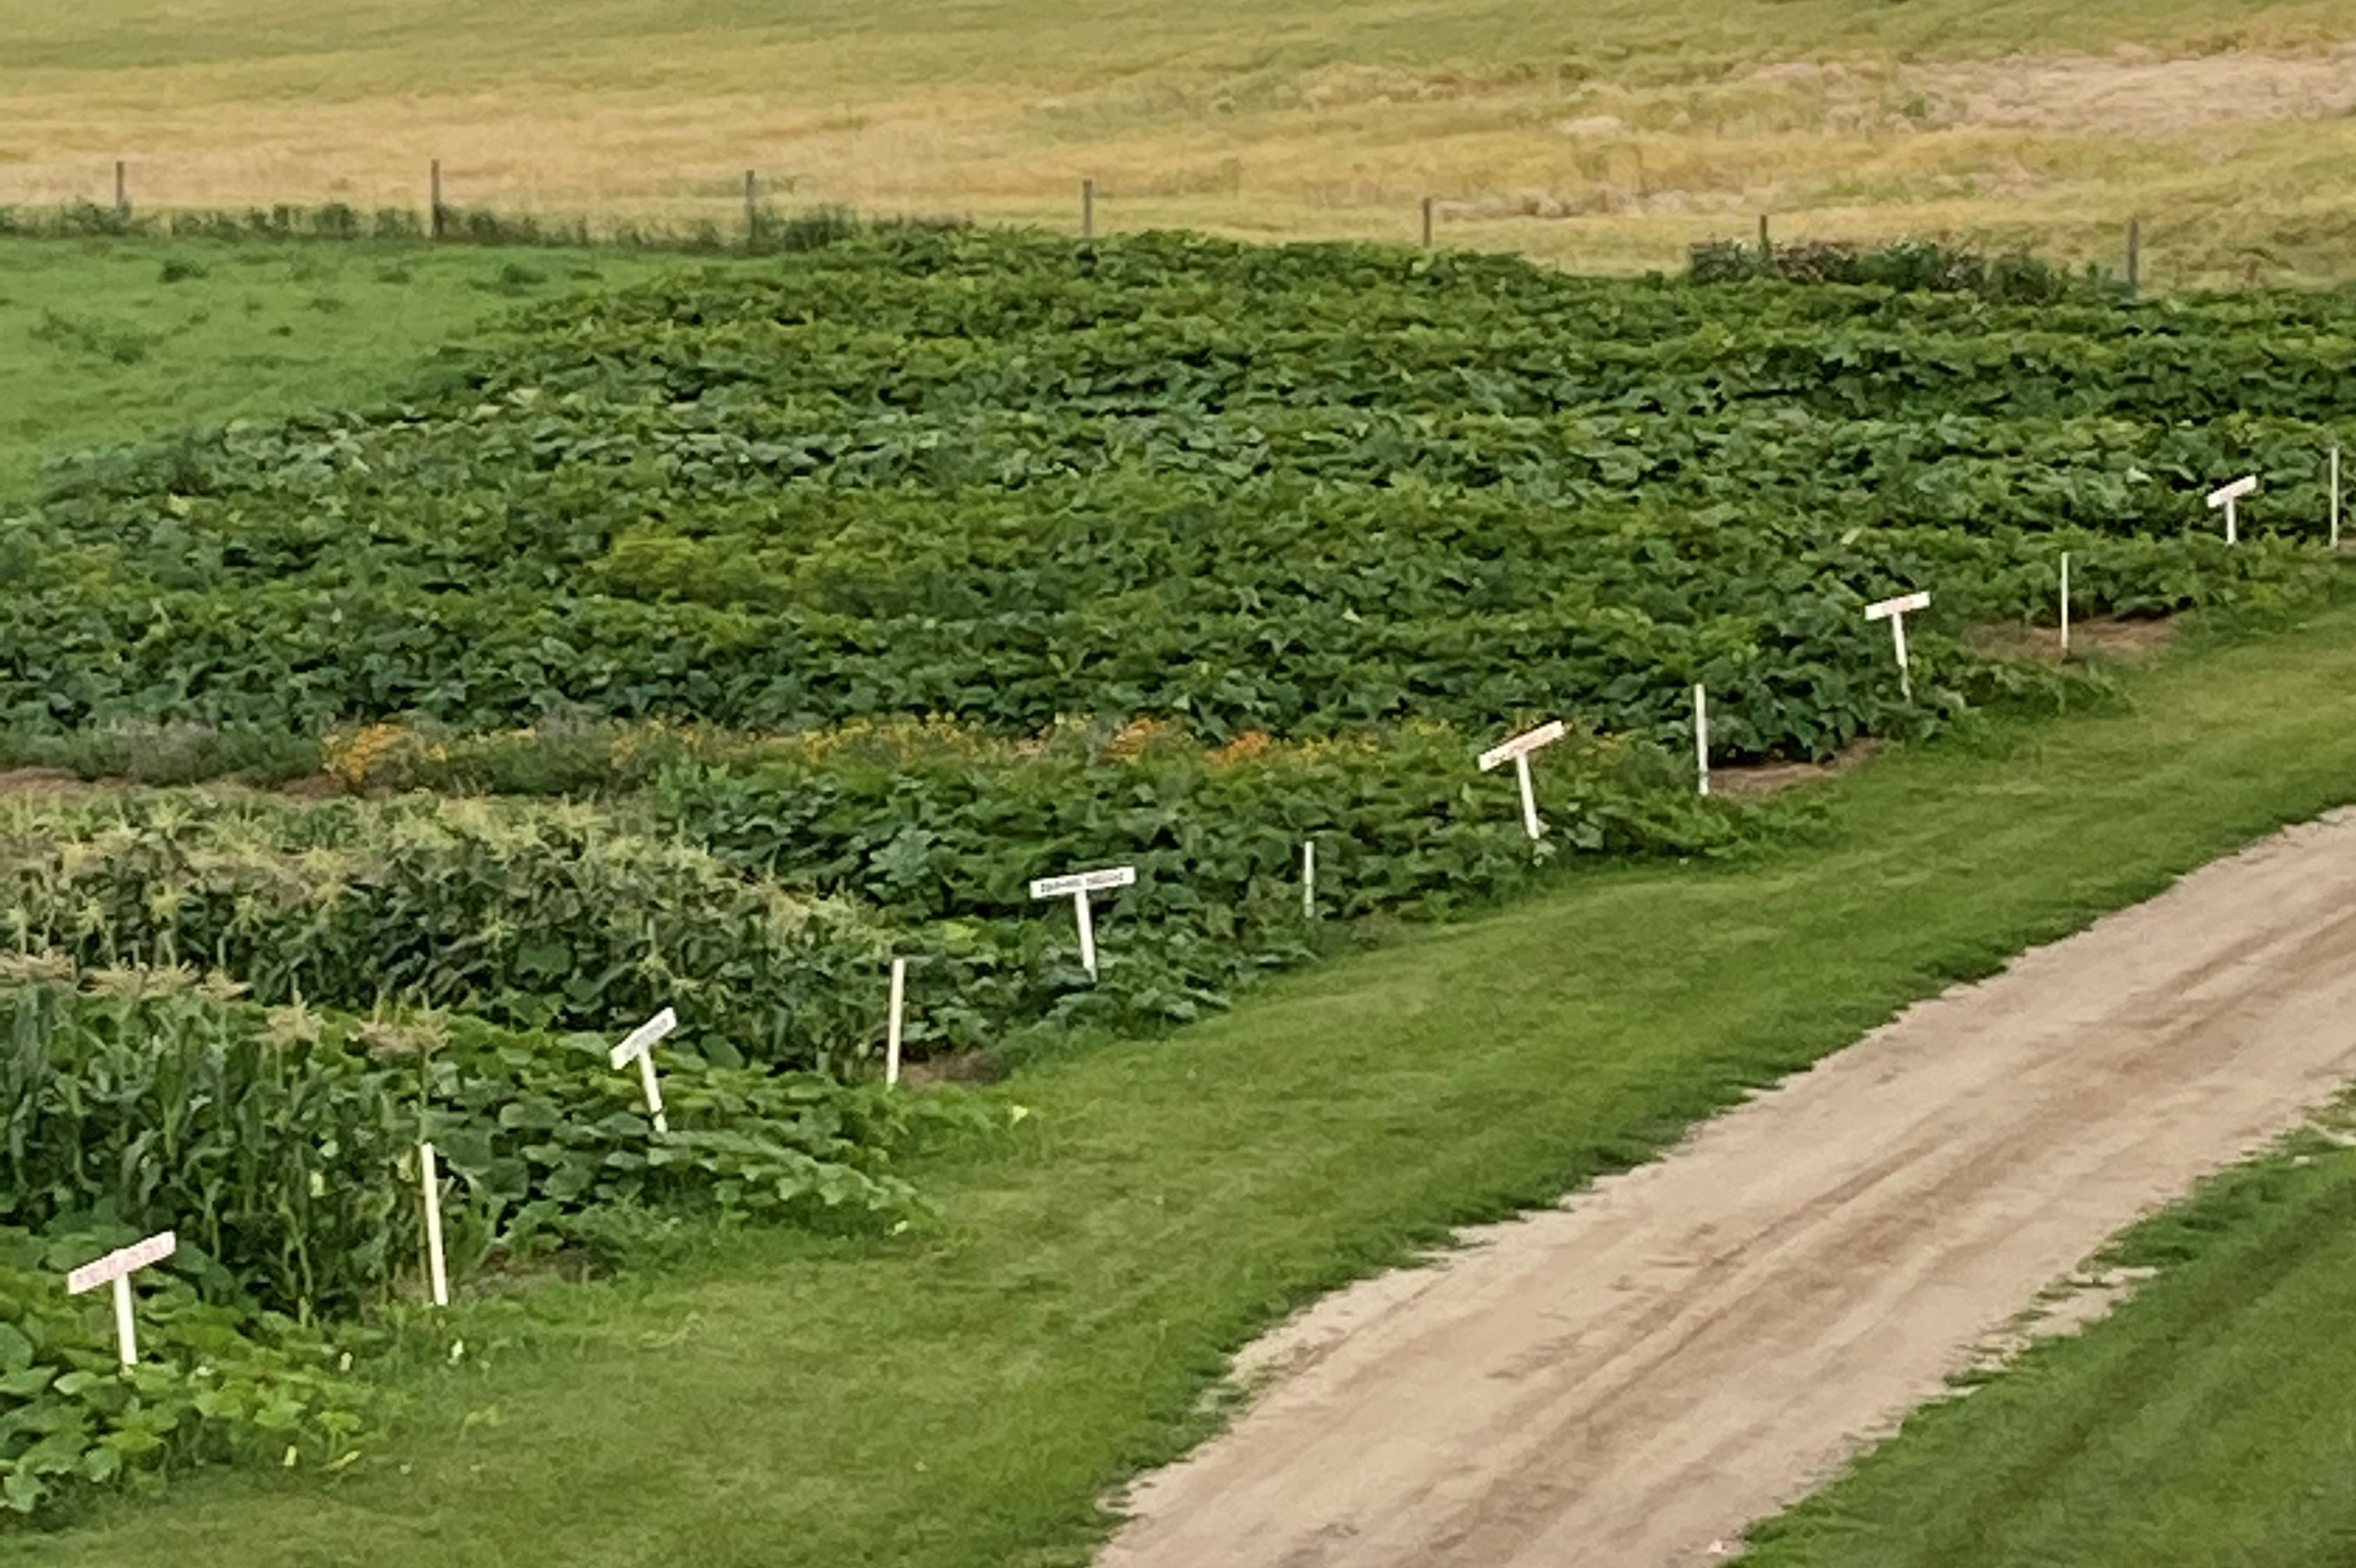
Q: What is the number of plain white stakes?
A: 6